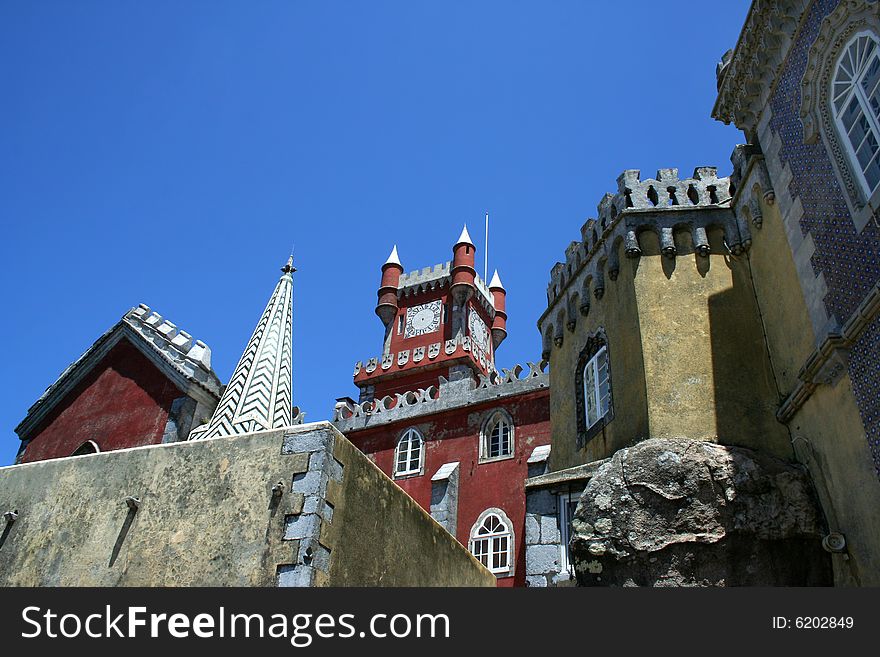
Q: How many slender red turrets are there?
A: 3